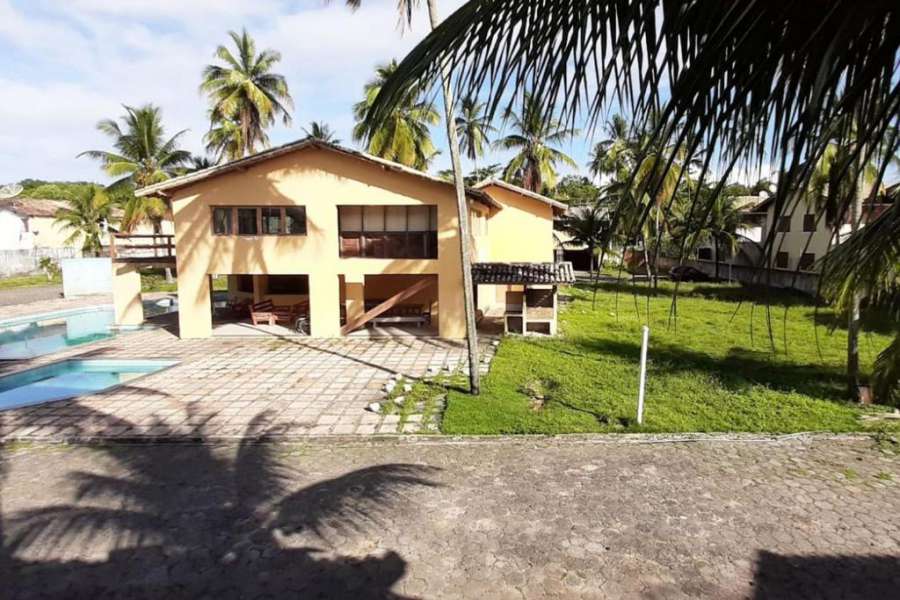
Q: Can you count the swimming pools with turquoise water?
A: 2